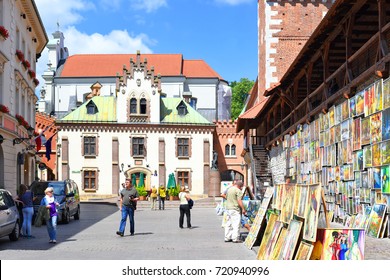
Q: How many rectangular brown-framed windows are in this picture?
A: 5